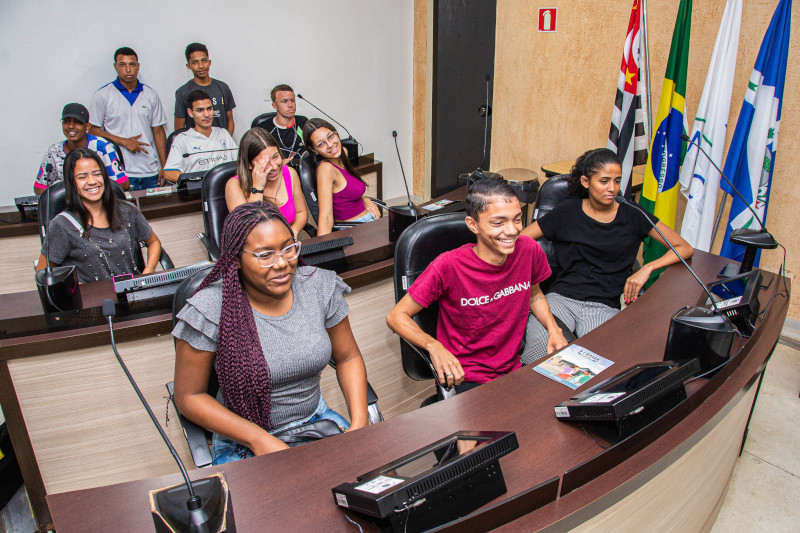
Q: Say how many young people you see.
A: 11